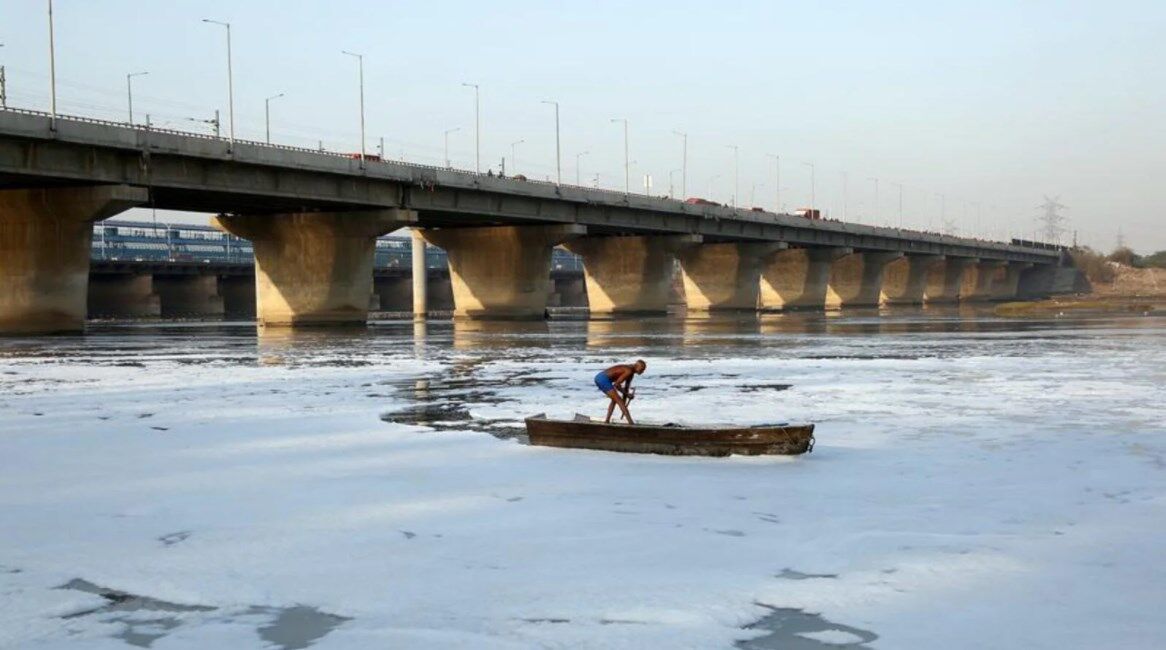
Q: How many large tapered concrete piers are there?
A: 11